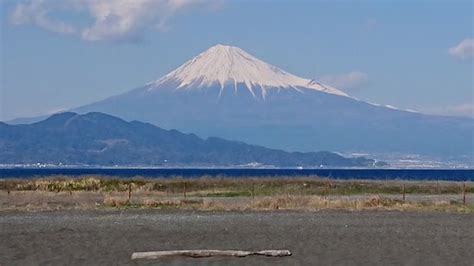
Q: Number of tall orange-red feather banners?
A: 0